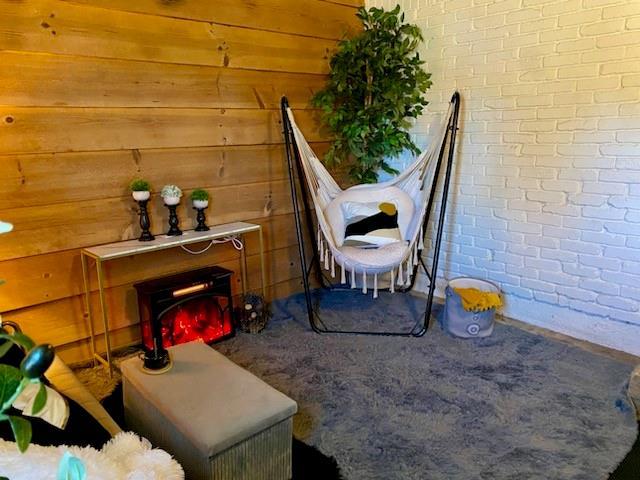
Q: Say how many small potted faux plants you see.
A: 3